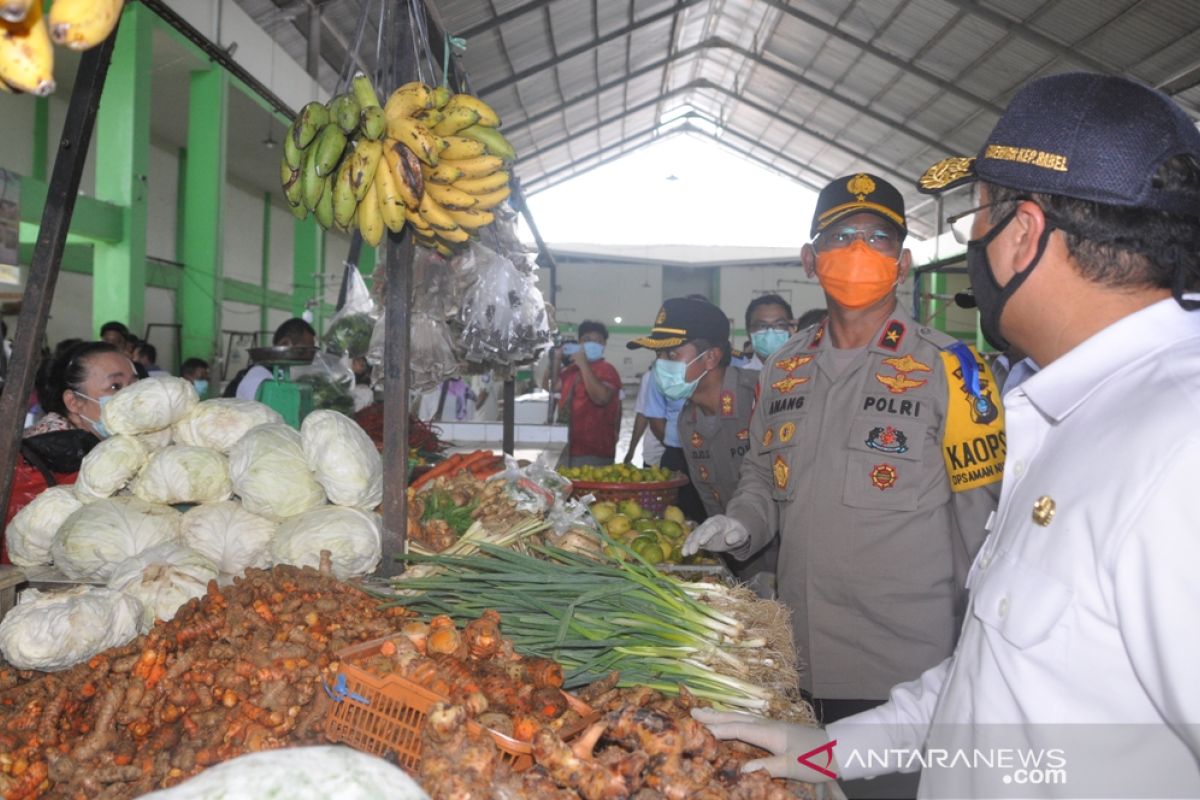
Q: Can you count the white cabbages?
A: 13